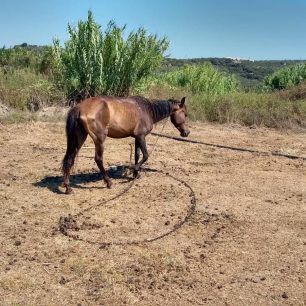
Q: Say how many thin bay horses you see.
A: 1